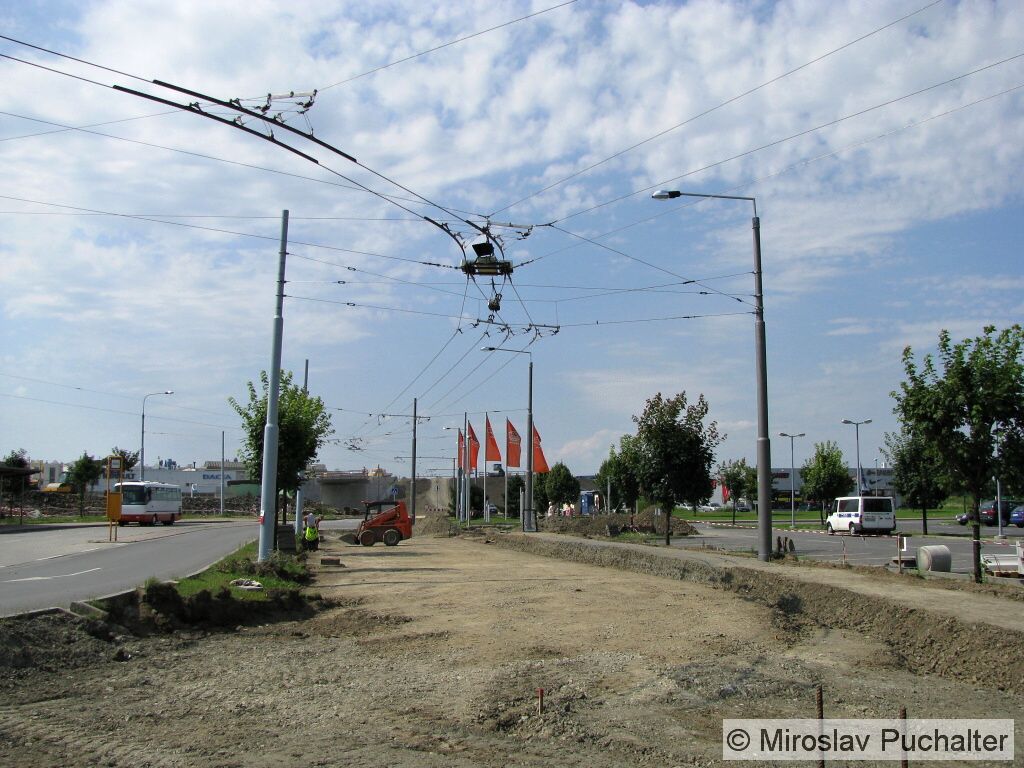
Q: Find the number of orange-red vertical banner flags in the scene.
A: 5